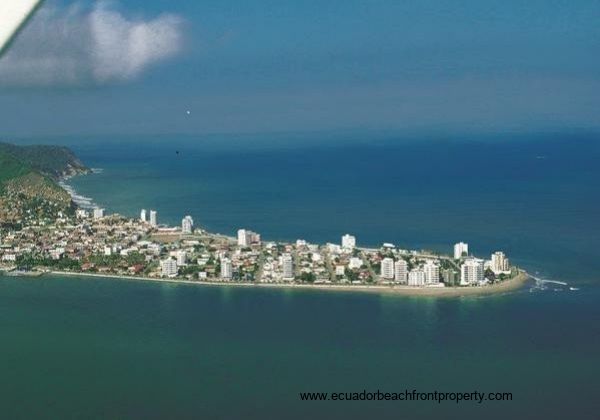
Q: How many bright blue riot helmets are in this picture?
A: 0